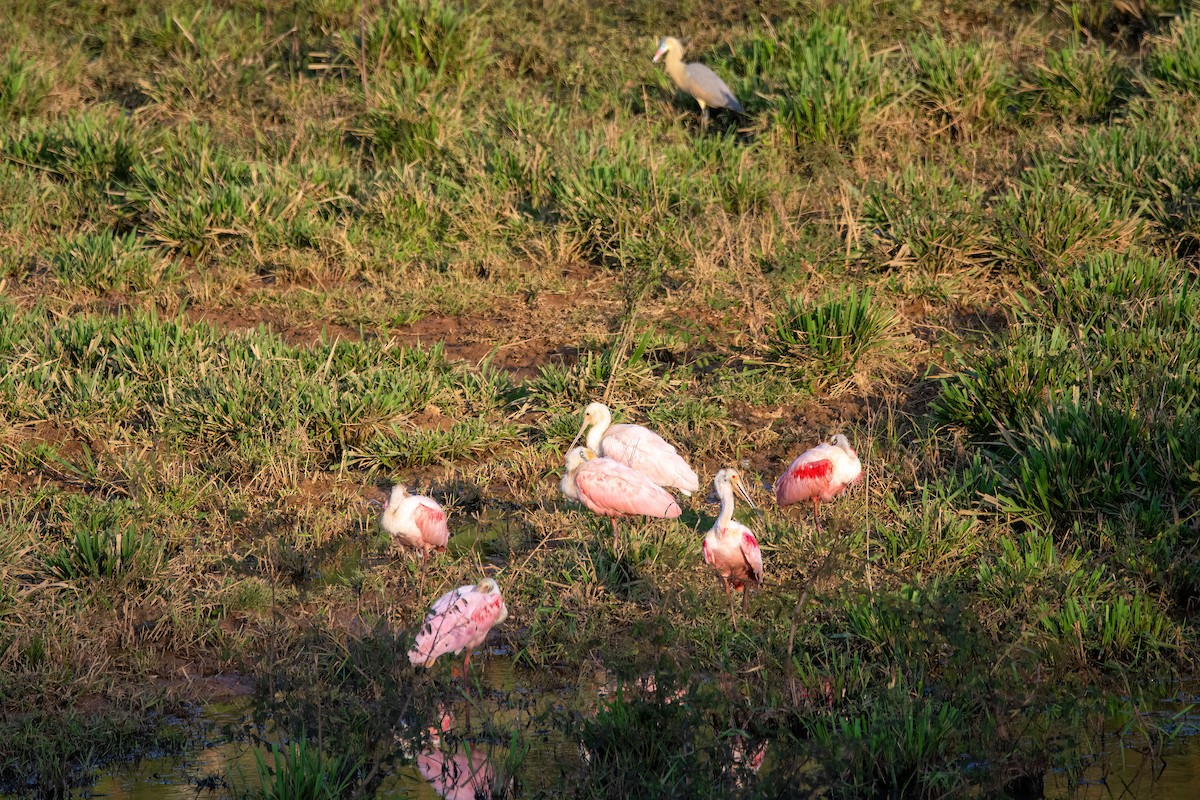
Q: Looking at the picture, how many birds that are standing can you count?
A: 7